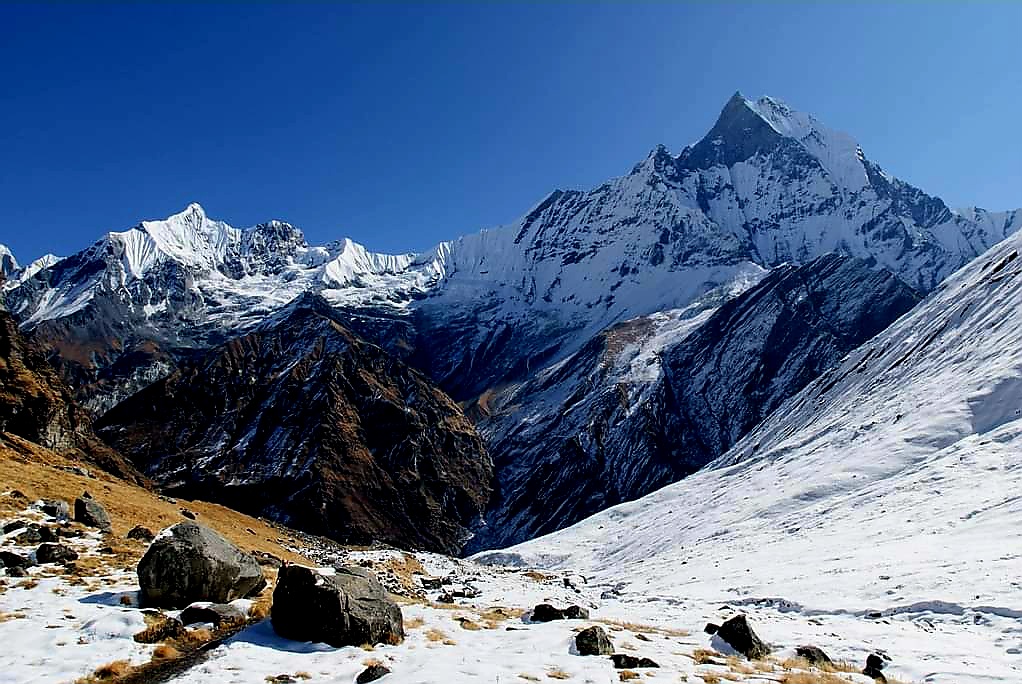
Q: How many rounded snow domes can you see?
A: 0